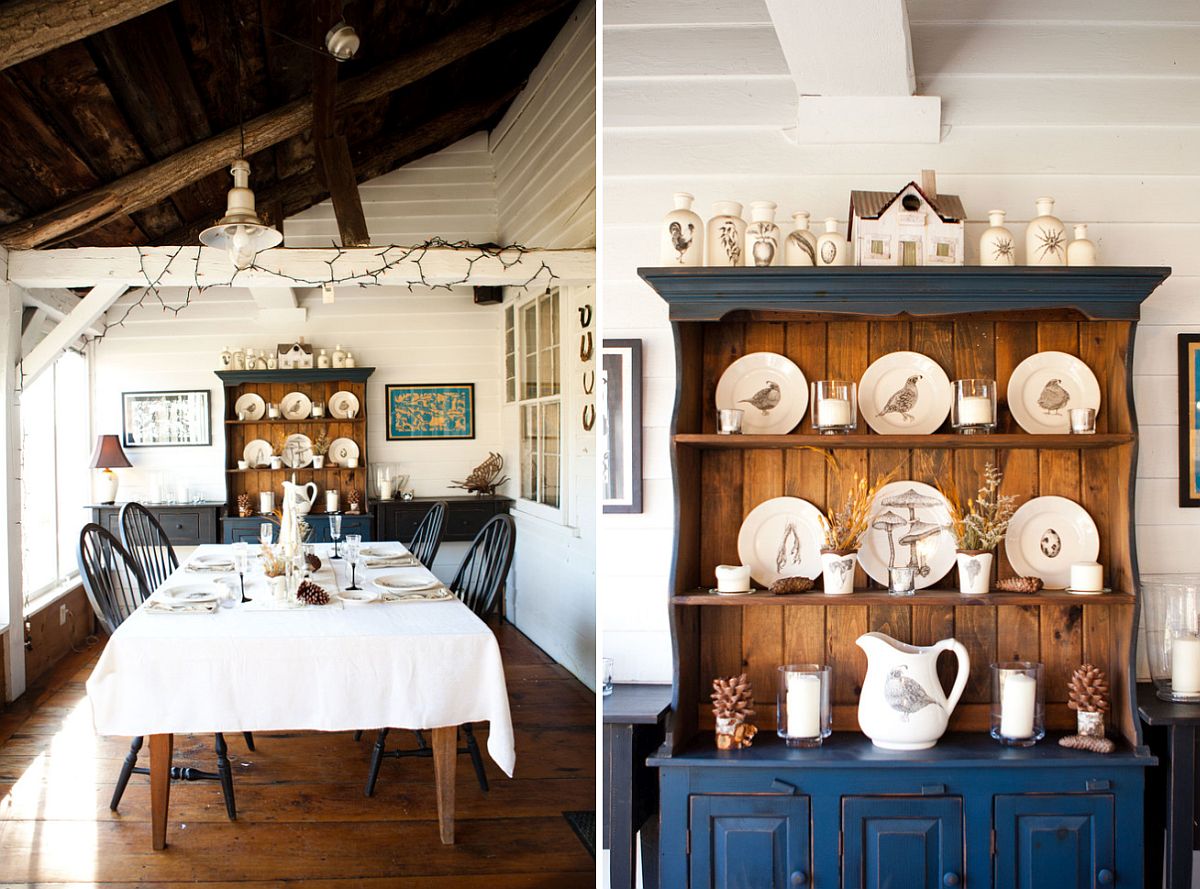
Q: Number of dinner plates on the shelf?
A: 6